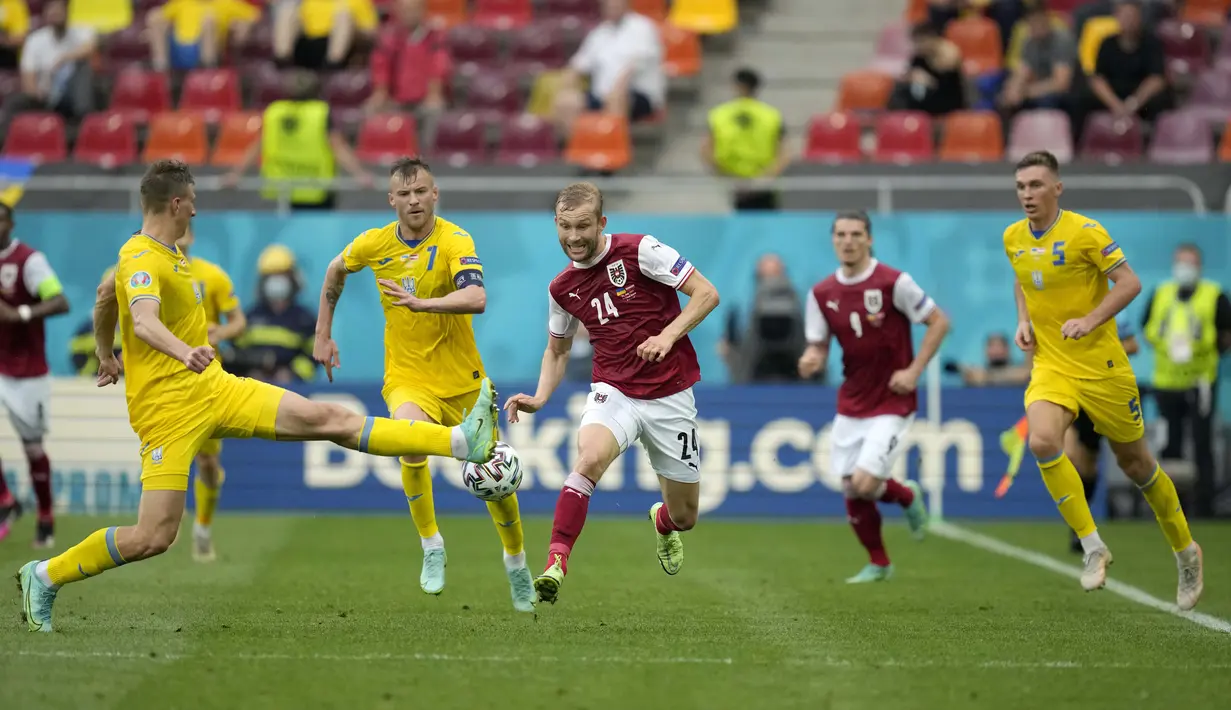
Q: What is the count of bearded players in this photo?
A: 2